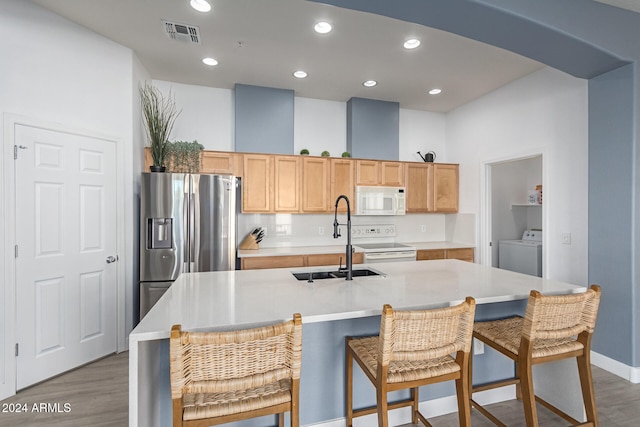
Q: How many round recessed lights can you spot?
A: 7